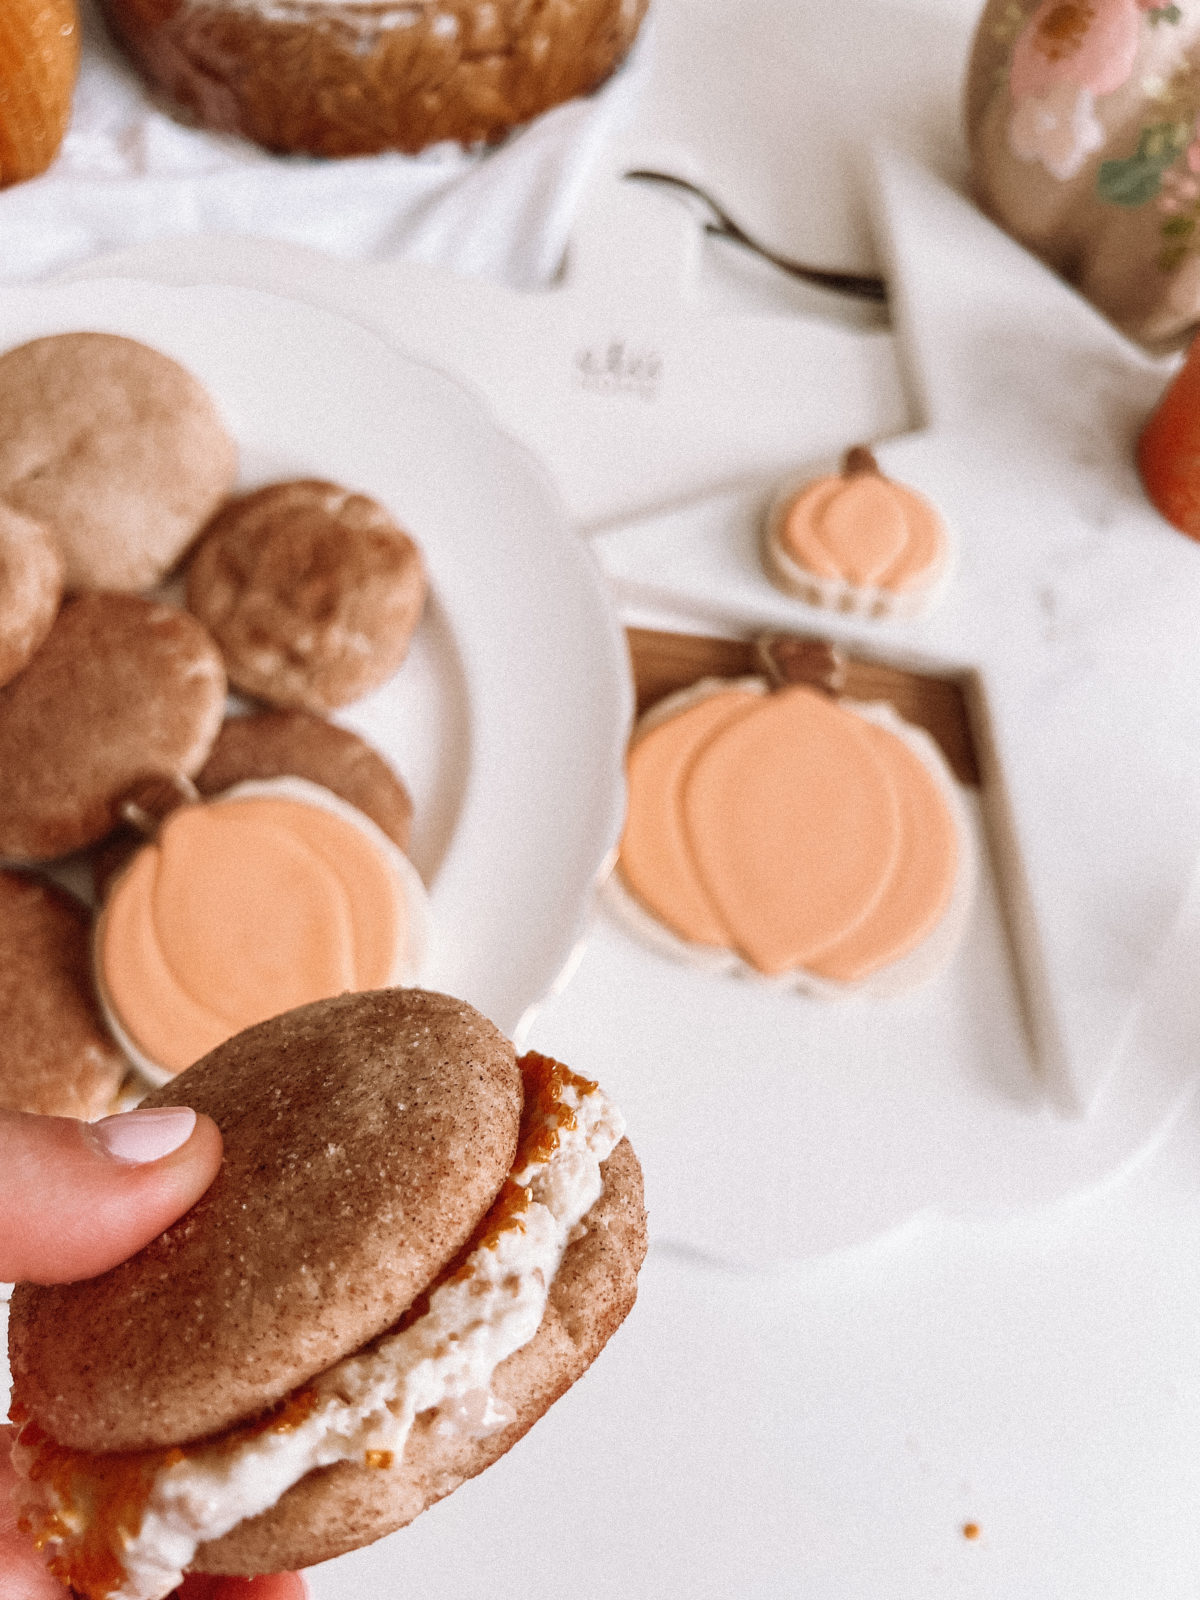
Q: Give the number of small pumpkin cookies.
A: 1